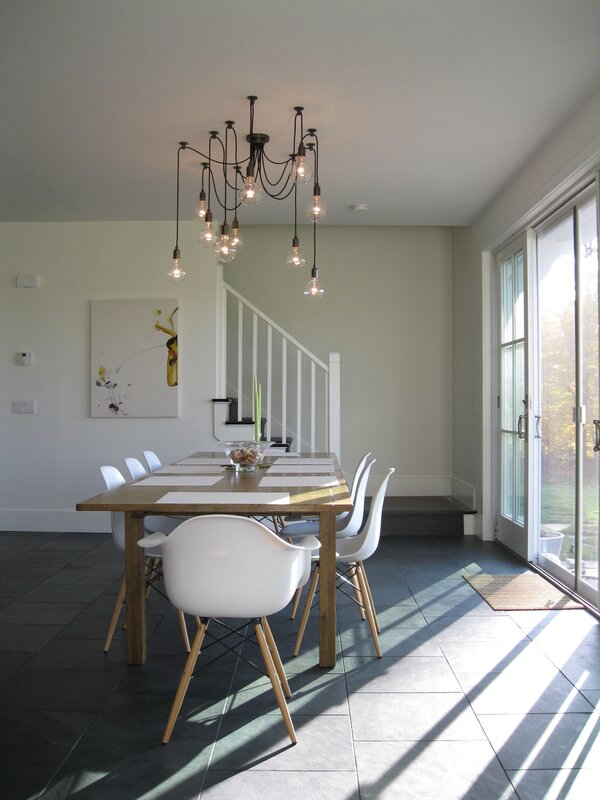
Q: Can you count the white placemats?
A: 8